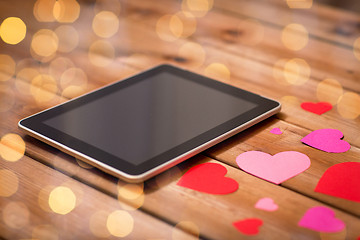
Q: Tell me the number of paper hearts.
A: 9